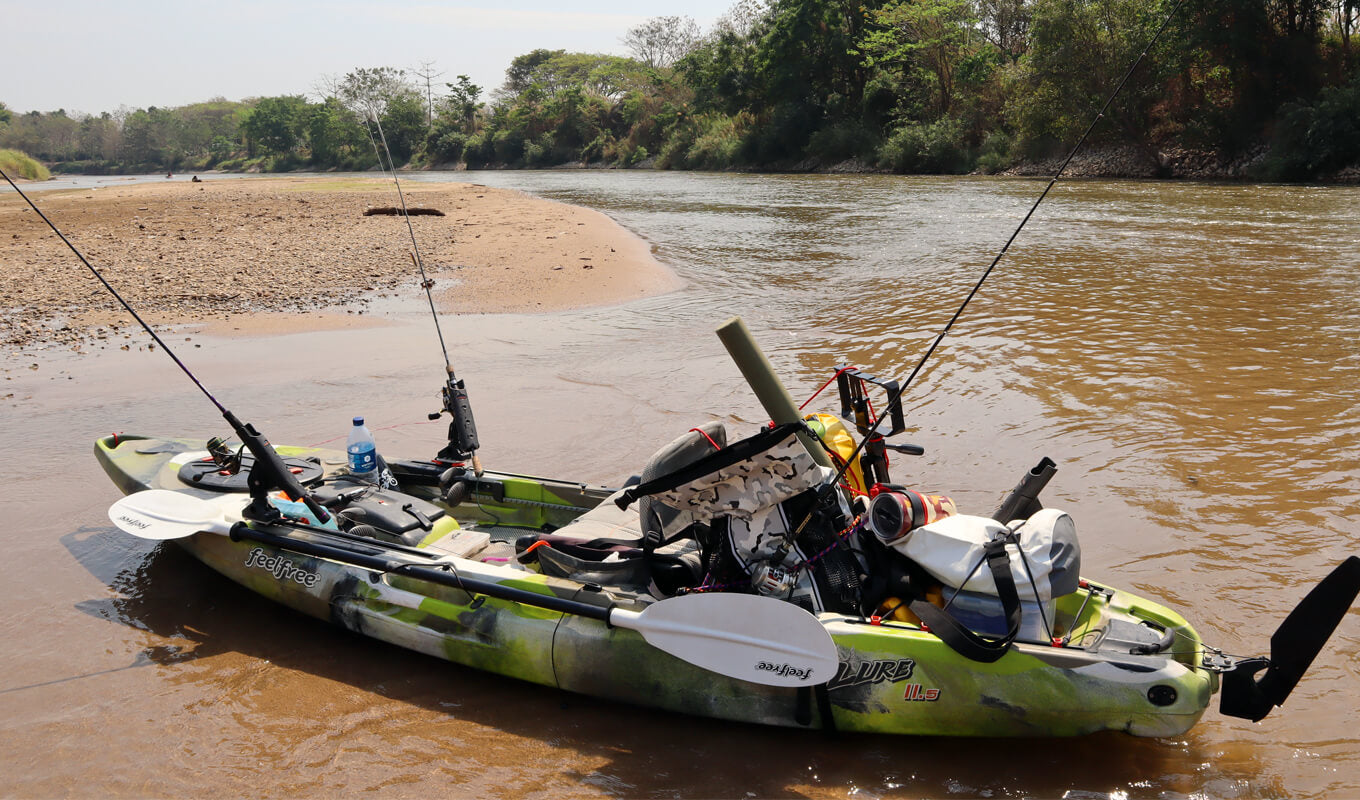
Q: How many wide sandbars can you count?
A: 1